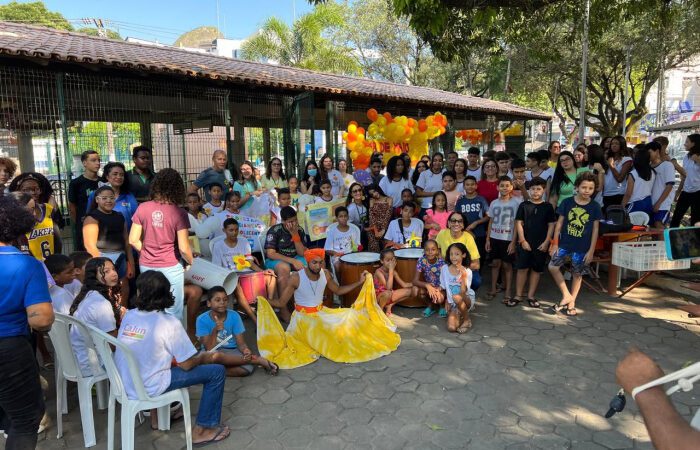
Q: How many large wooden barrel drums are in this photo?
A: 2